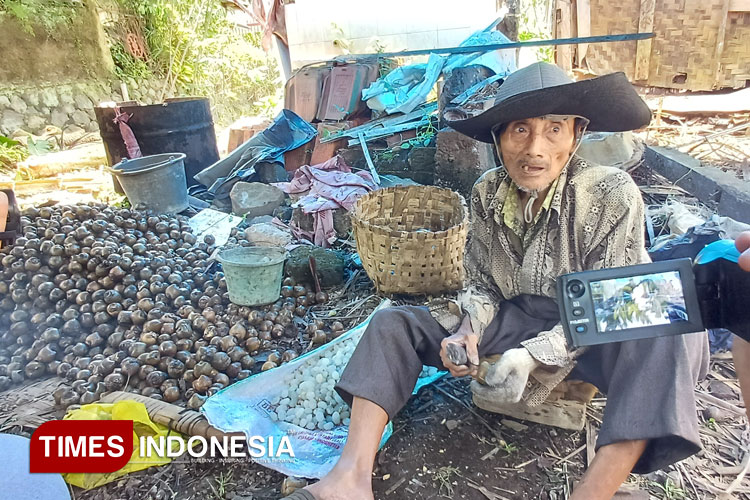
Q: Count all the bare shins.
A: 2